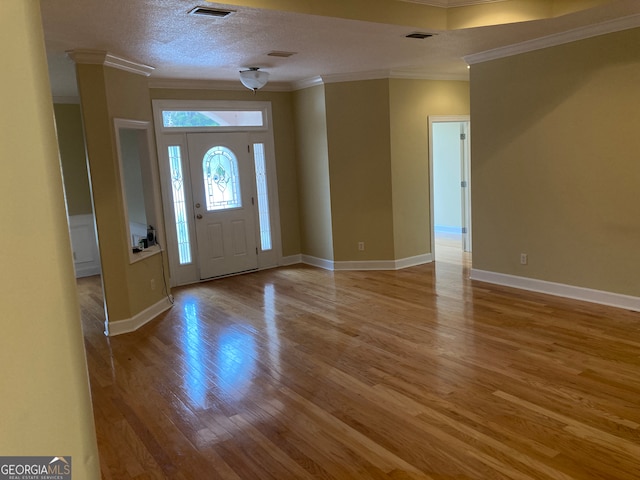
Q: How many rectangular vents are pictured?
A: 3